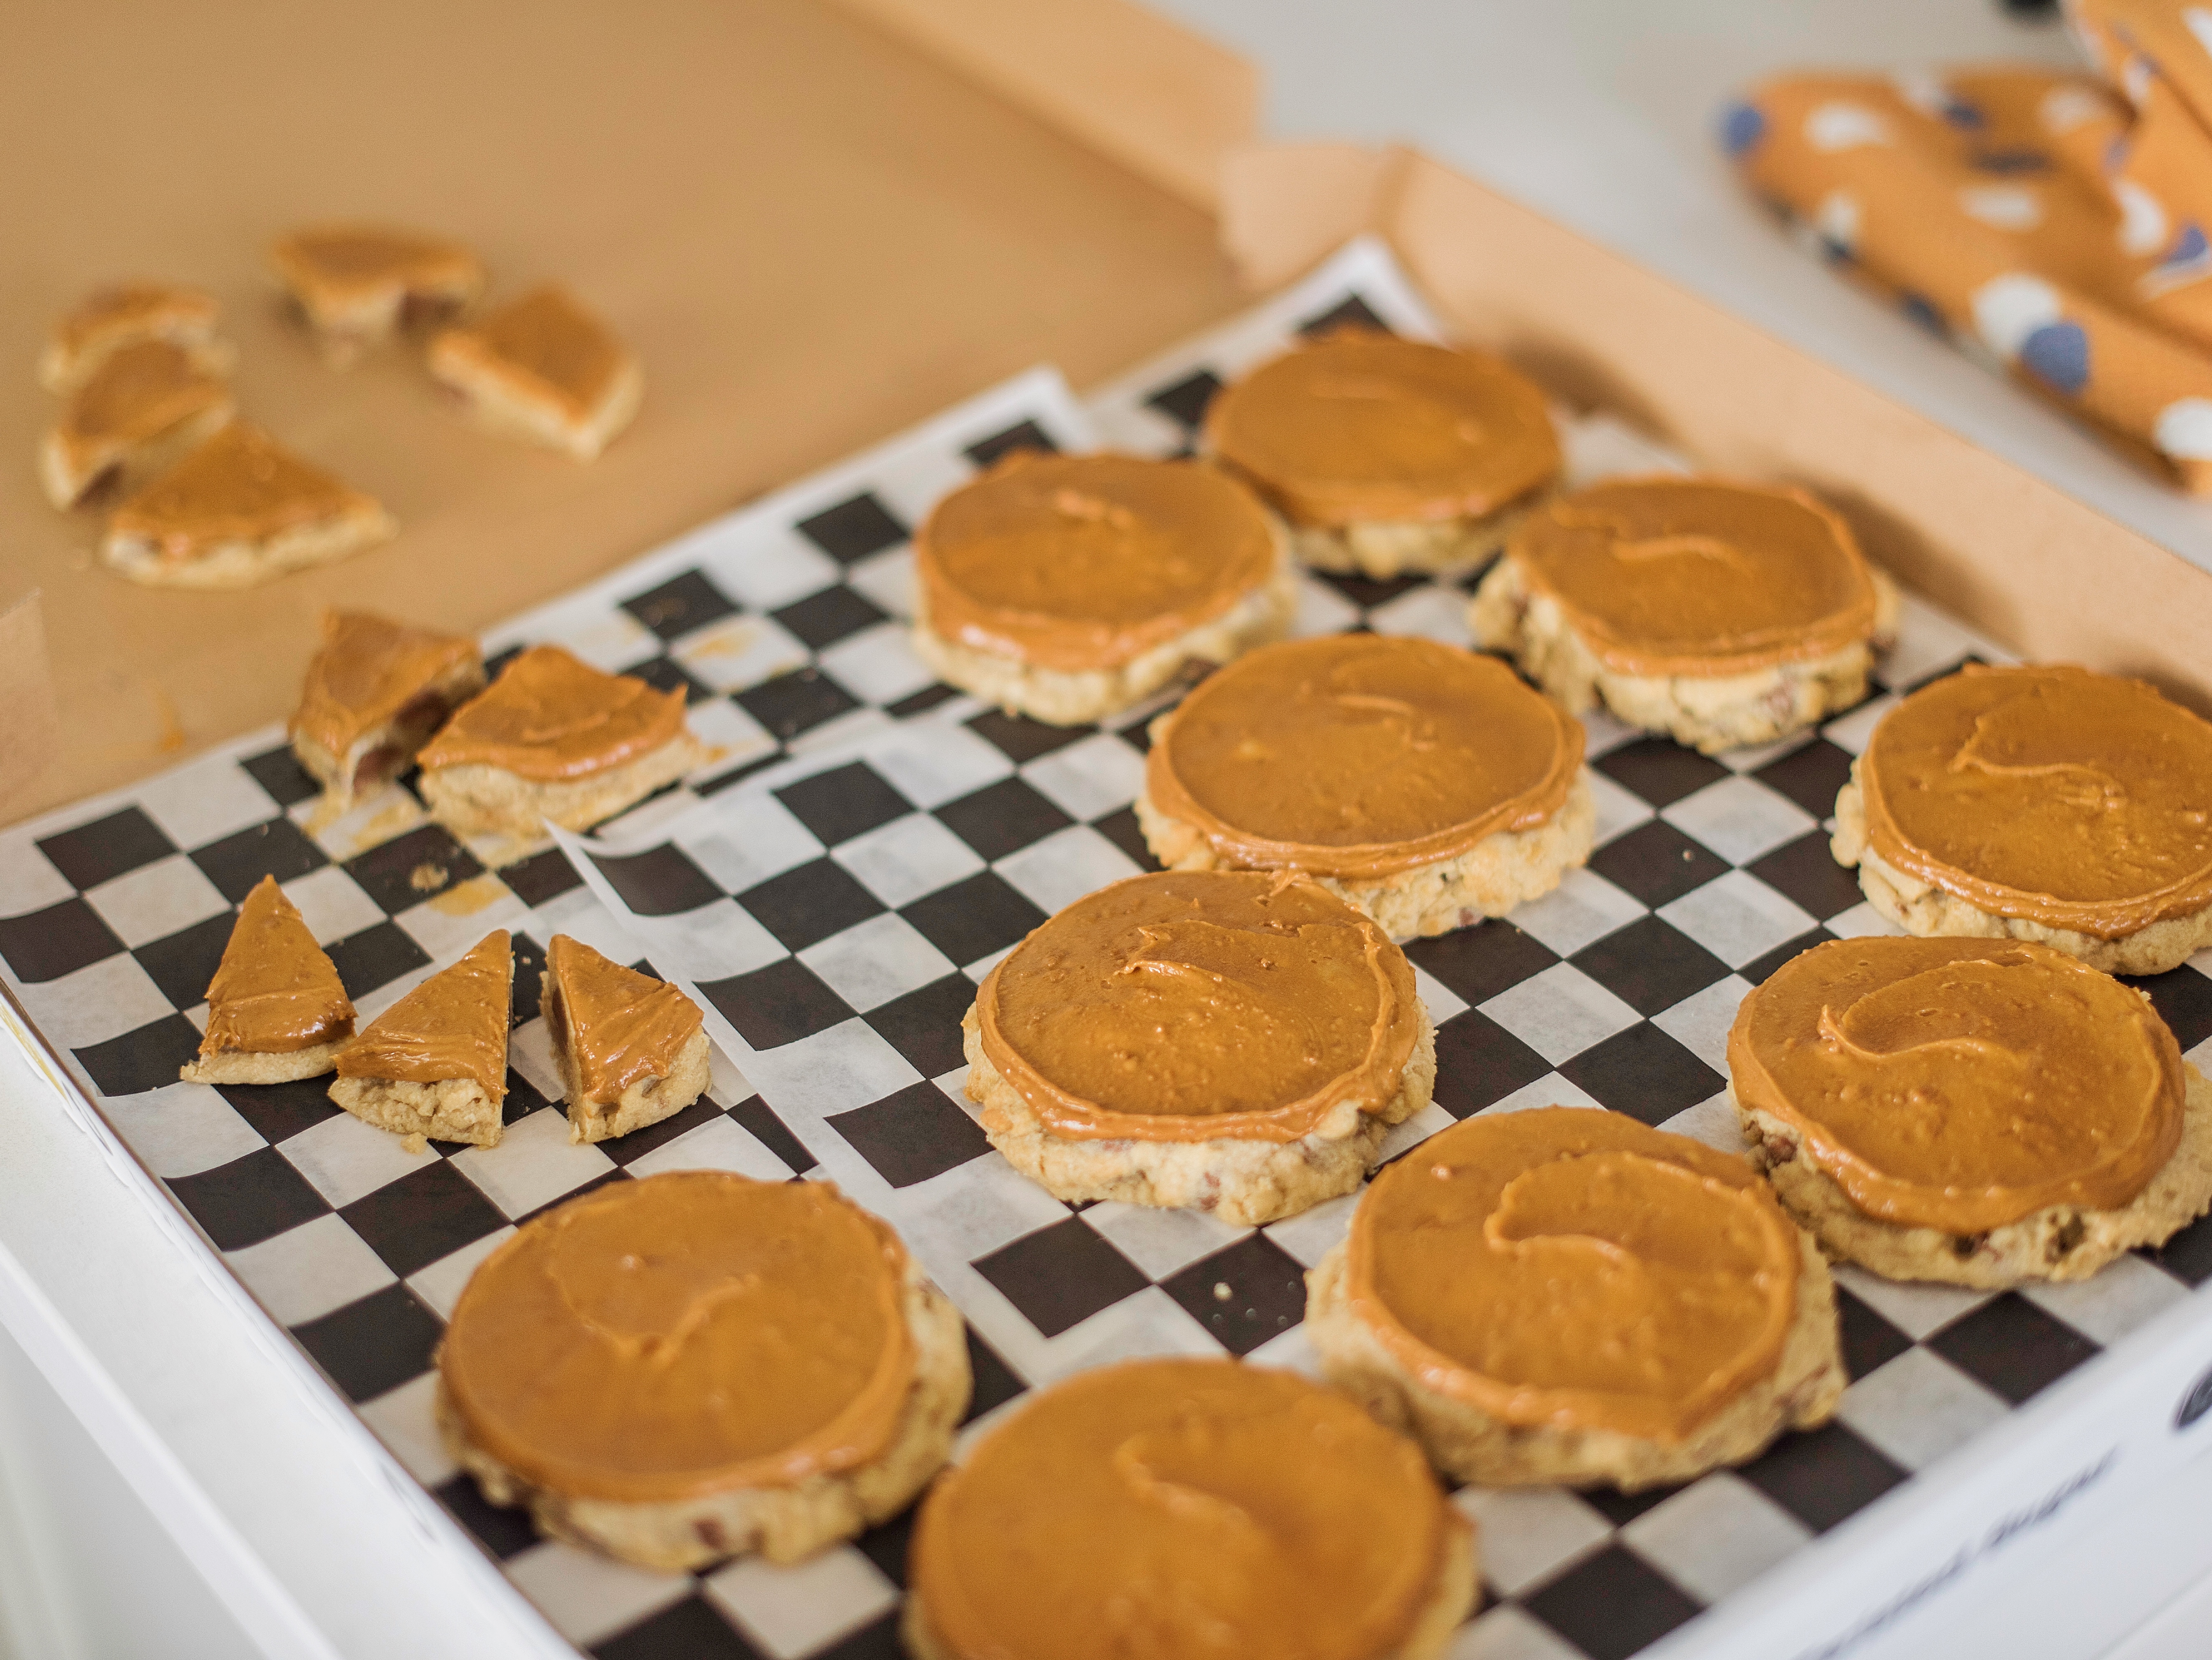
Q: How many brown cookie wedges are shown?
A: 10